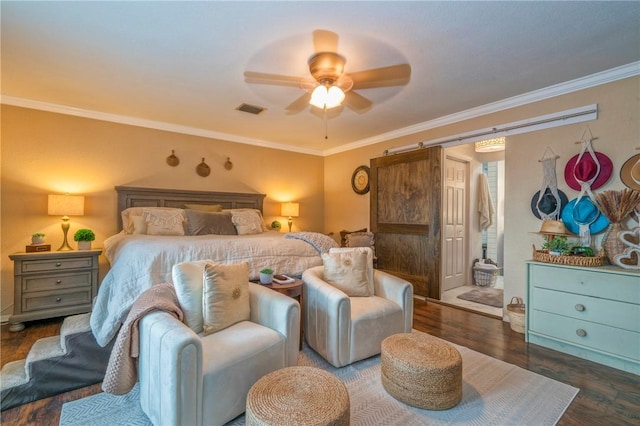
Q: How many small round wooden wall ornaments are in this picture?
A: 3